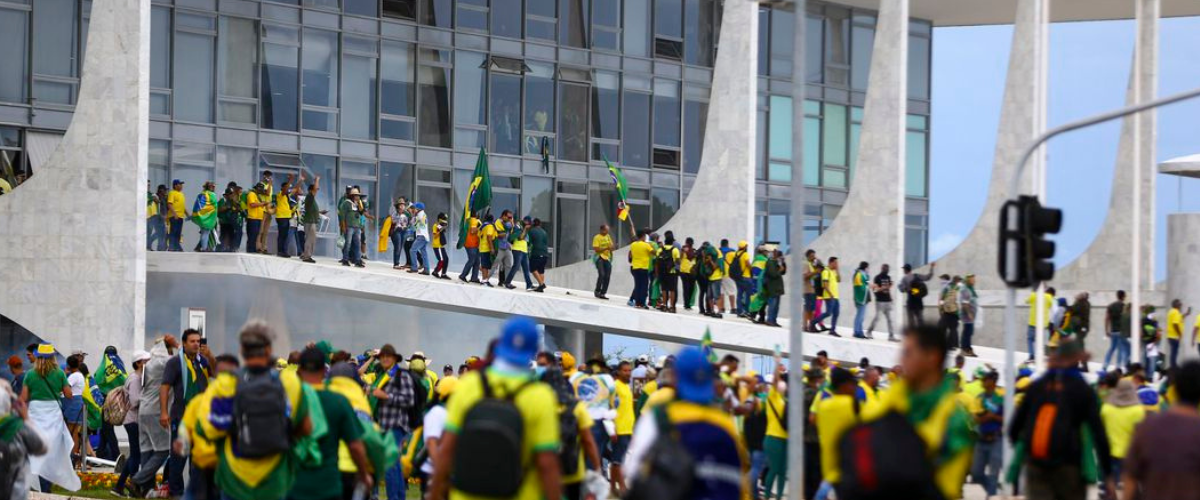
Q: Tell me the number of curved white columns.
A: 5